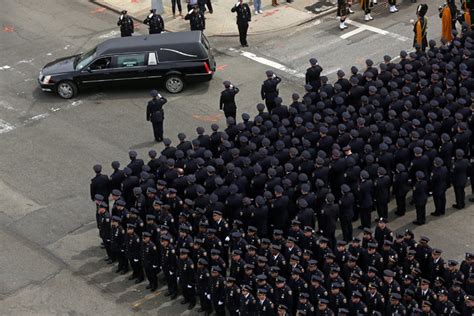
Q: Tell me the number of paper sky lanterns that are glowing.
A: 0